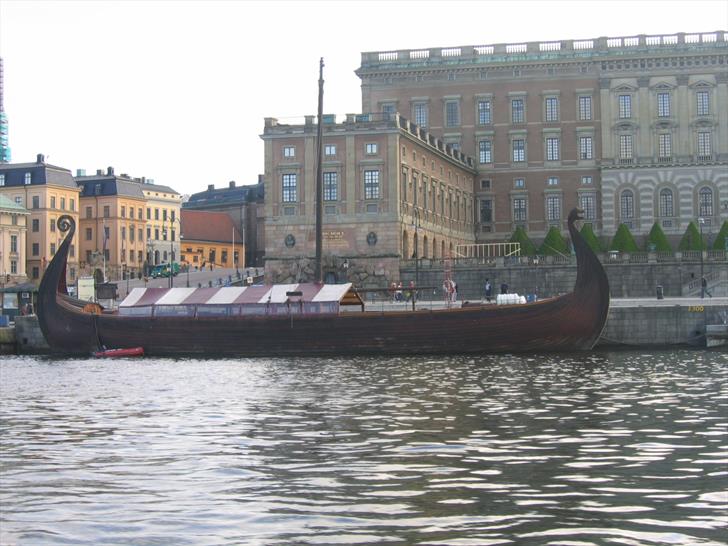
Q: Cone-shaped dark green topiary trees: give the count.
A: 7